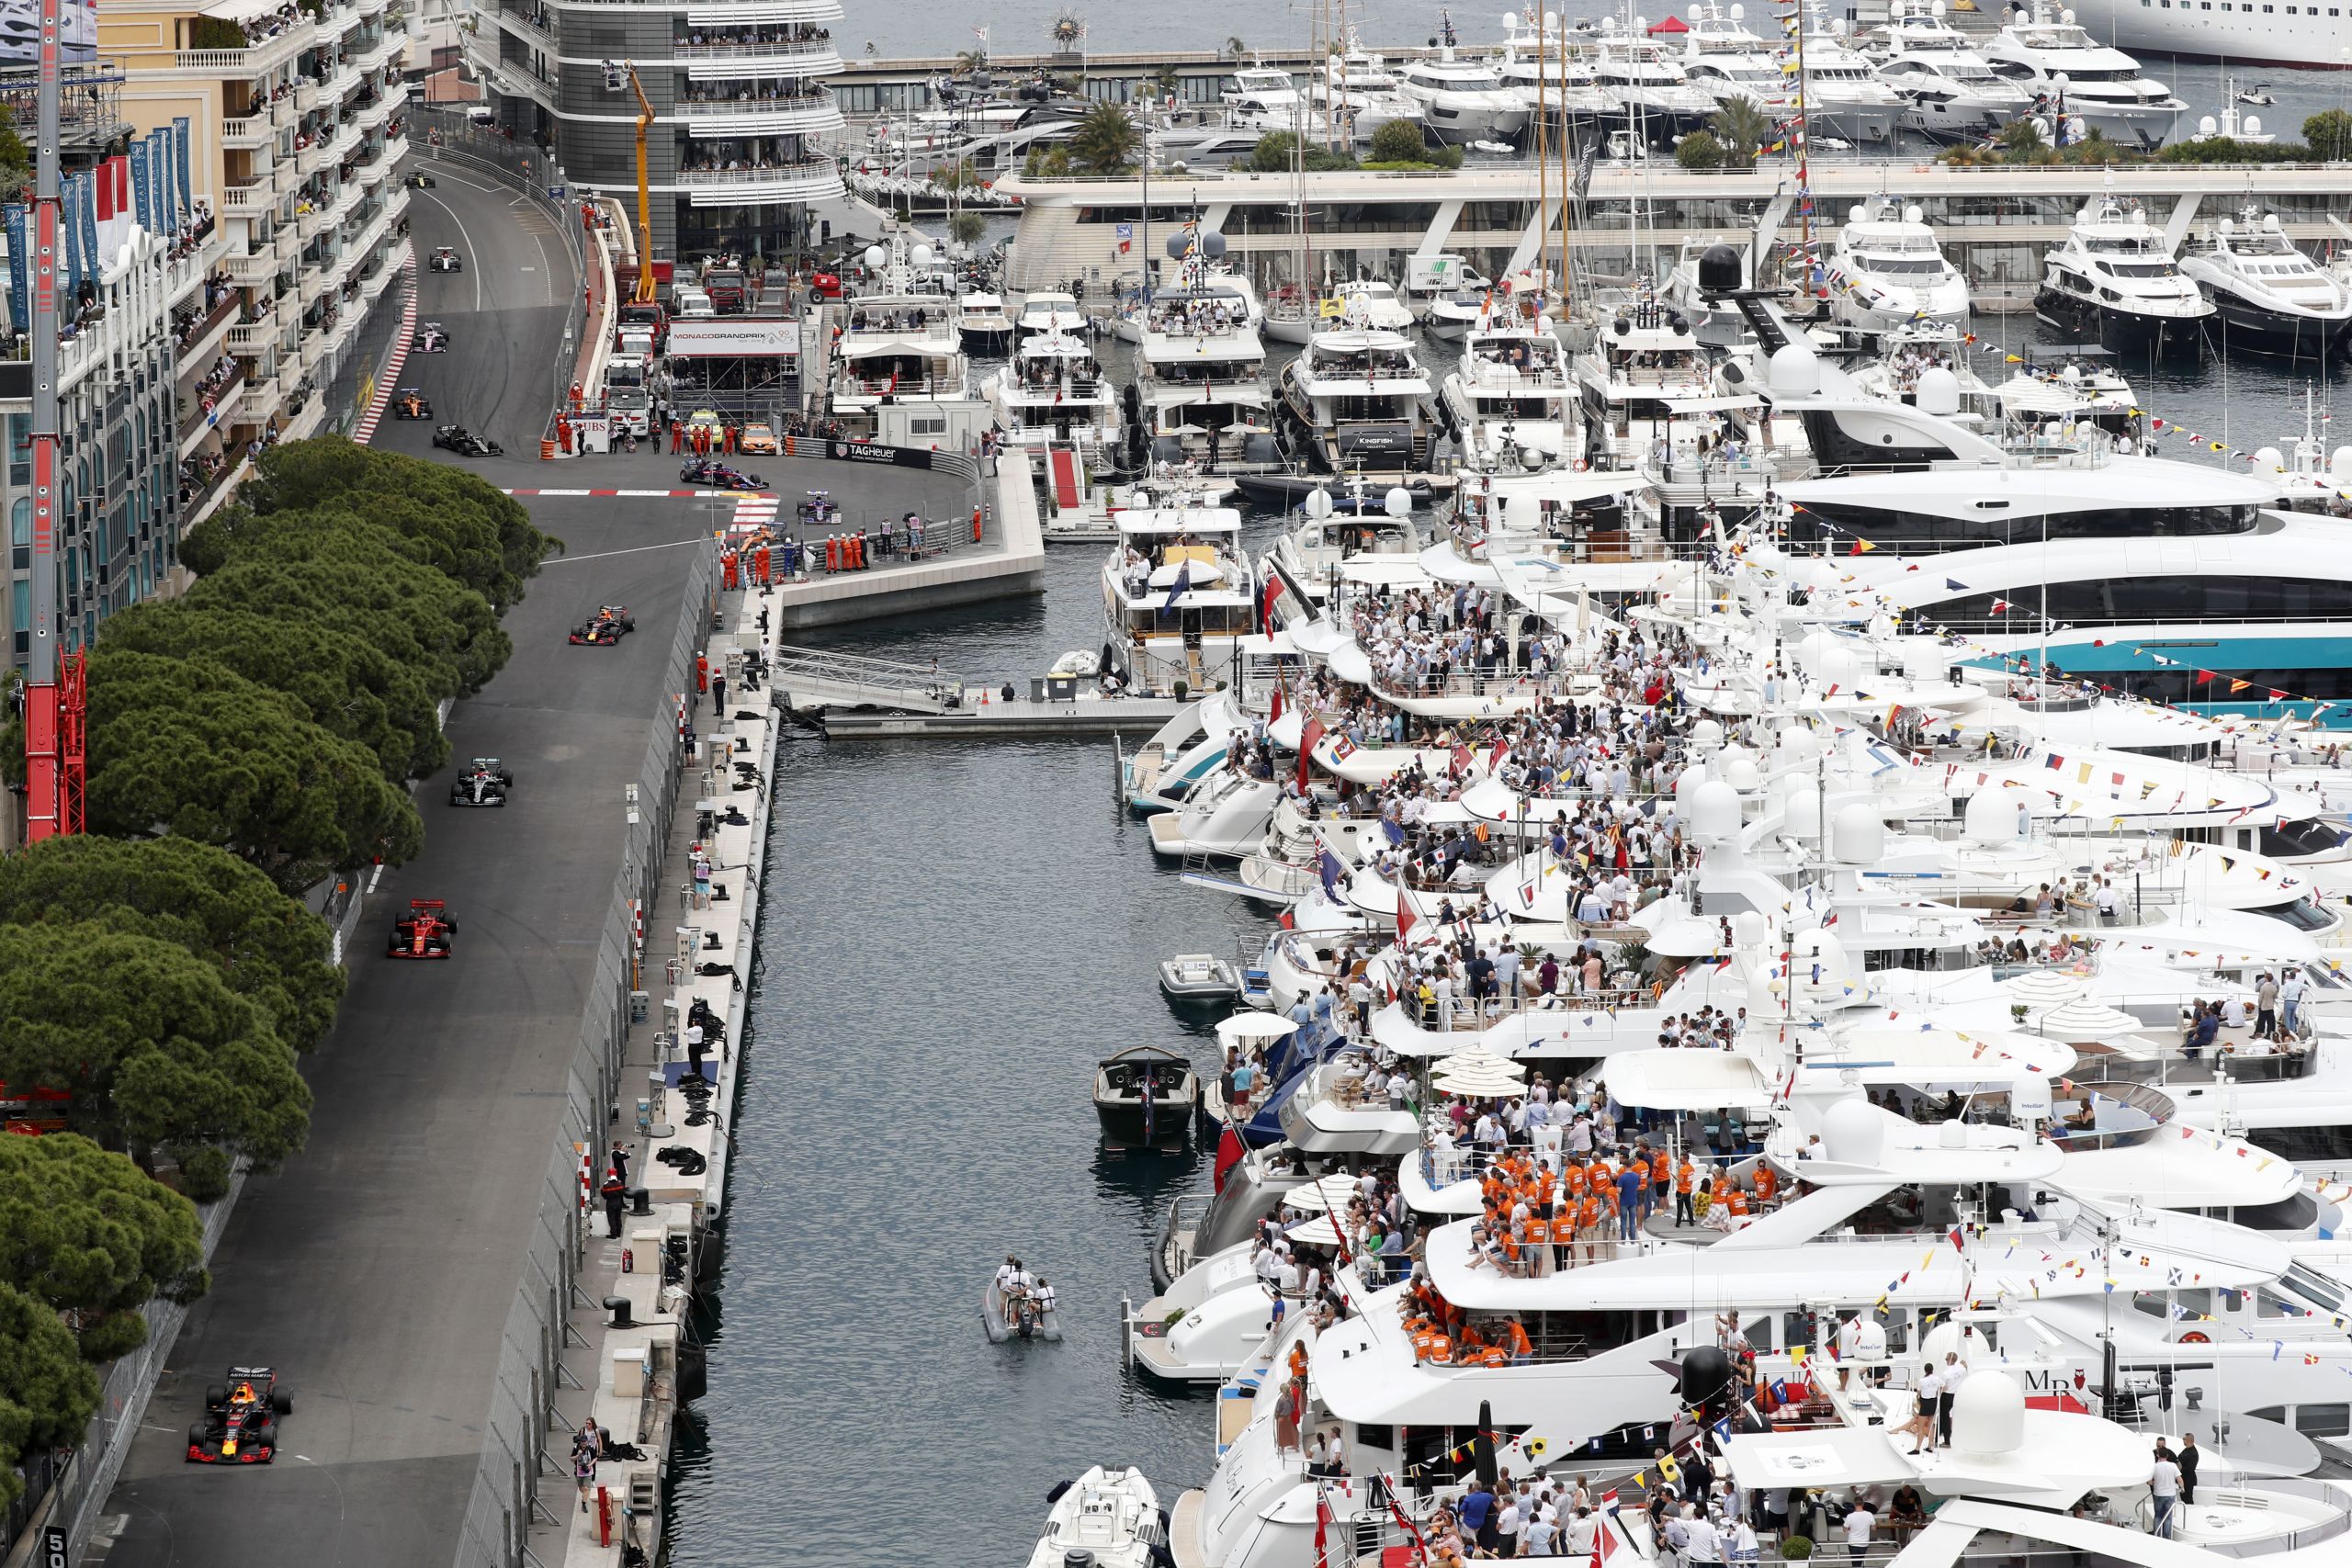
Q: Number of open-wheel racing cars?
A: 12